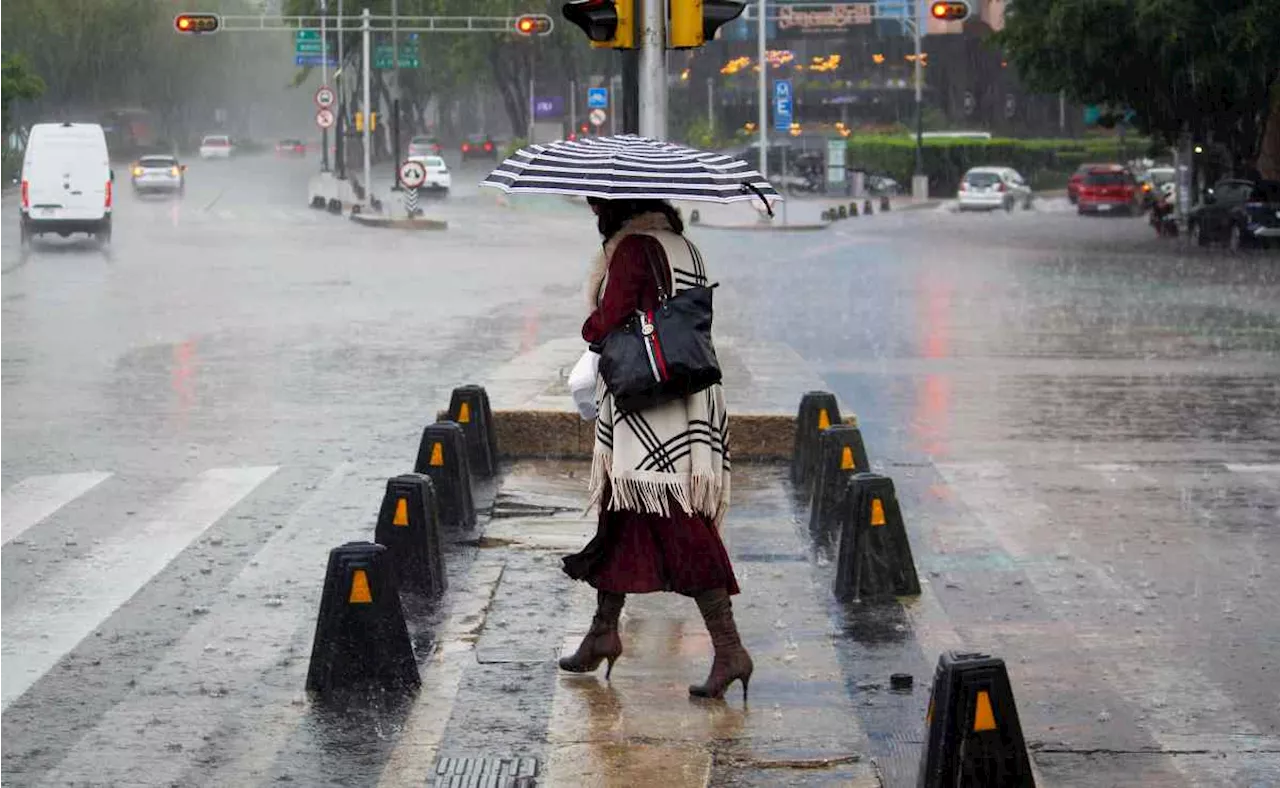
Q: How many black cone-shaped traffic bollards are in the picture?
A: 8